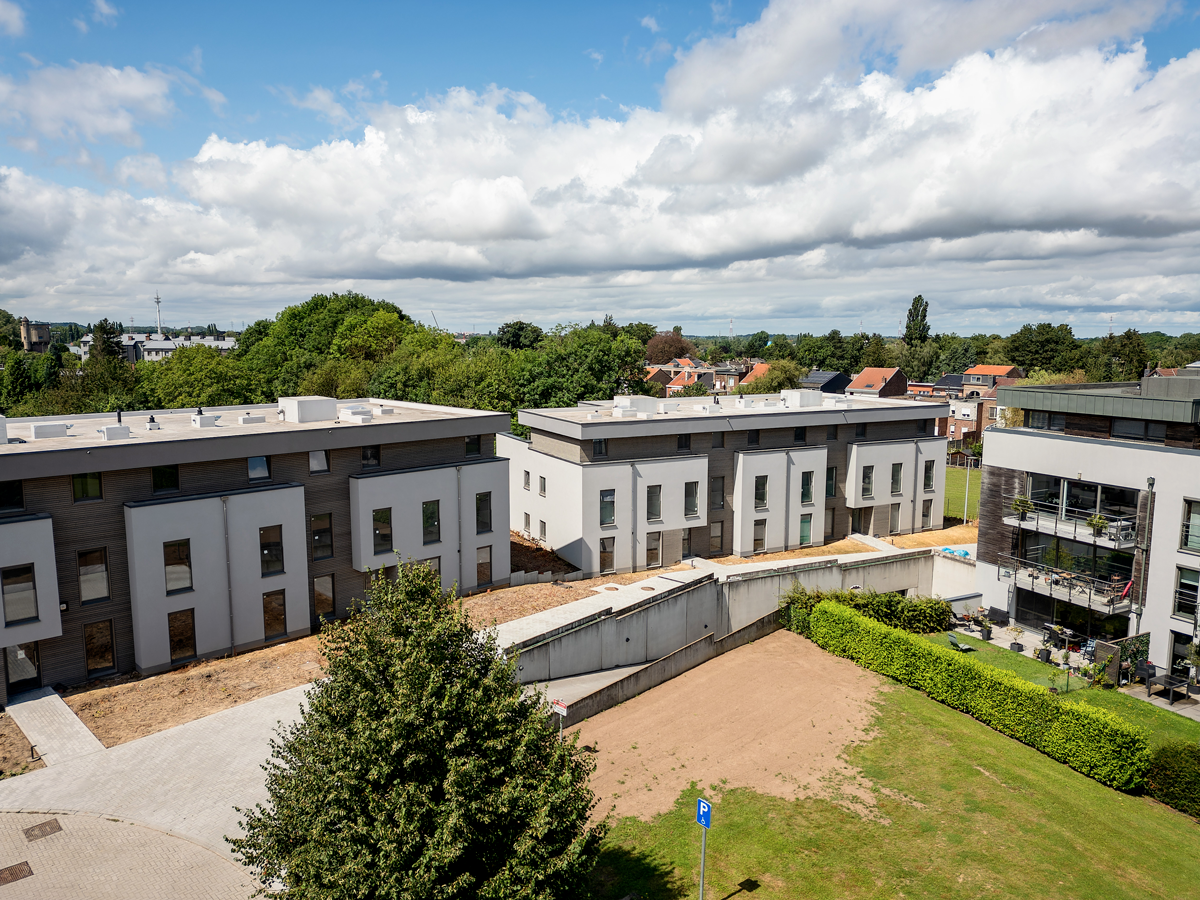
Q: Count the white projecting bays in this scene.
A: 6